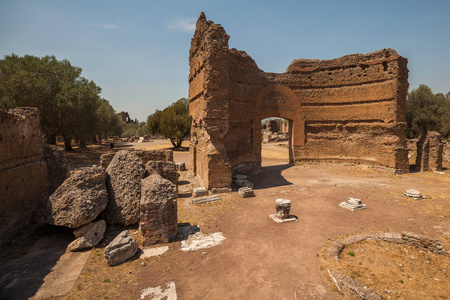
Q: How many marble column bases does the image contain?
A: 3